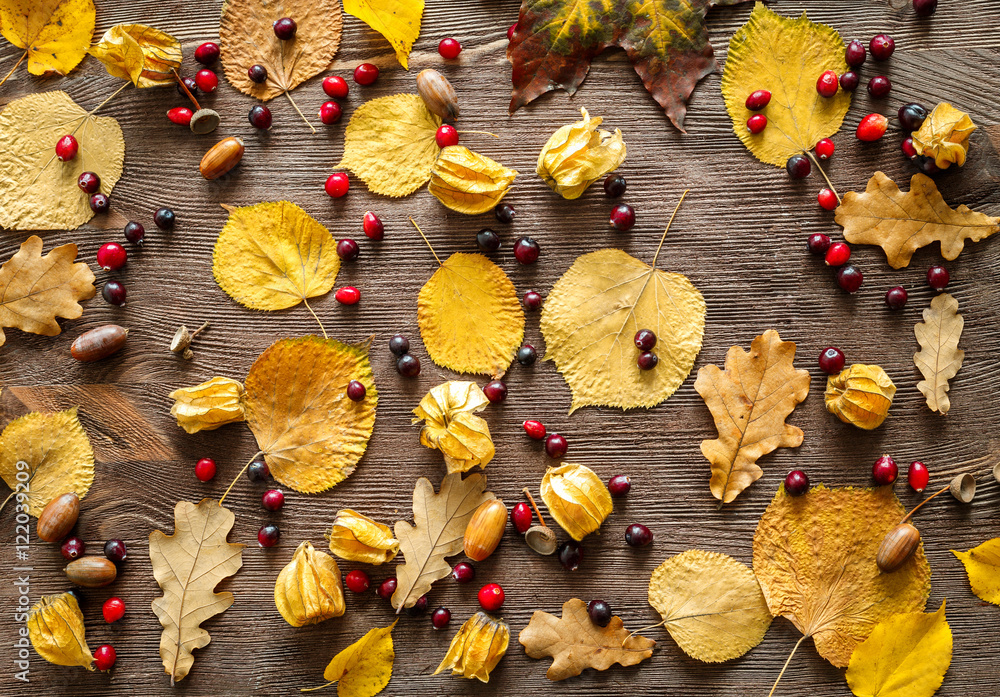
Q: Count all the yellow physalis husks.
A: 12